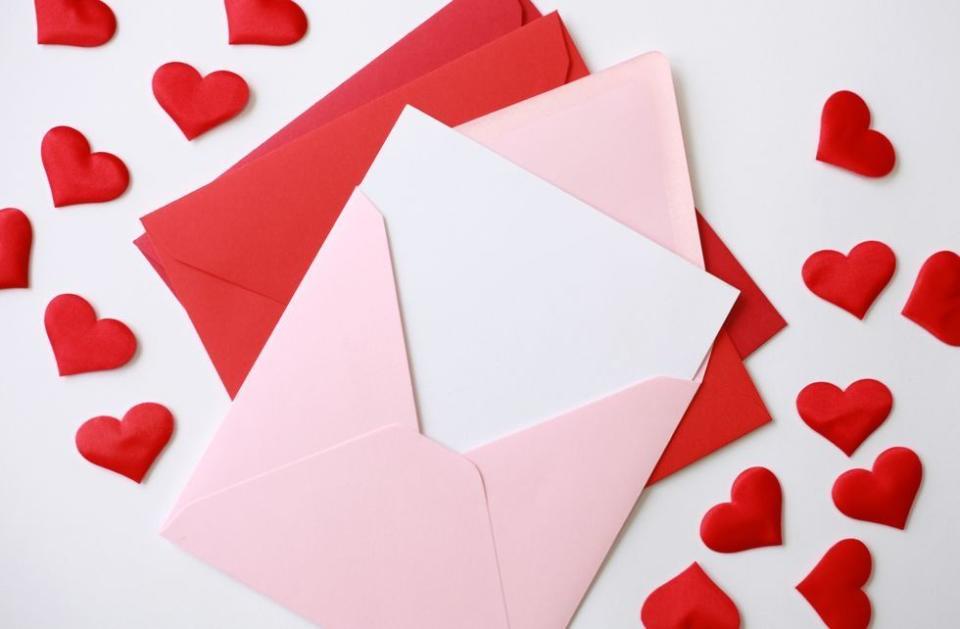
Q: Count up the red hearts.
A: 15